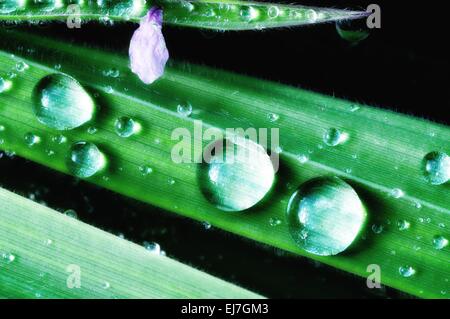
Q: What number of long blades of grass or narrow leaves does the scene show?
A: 3